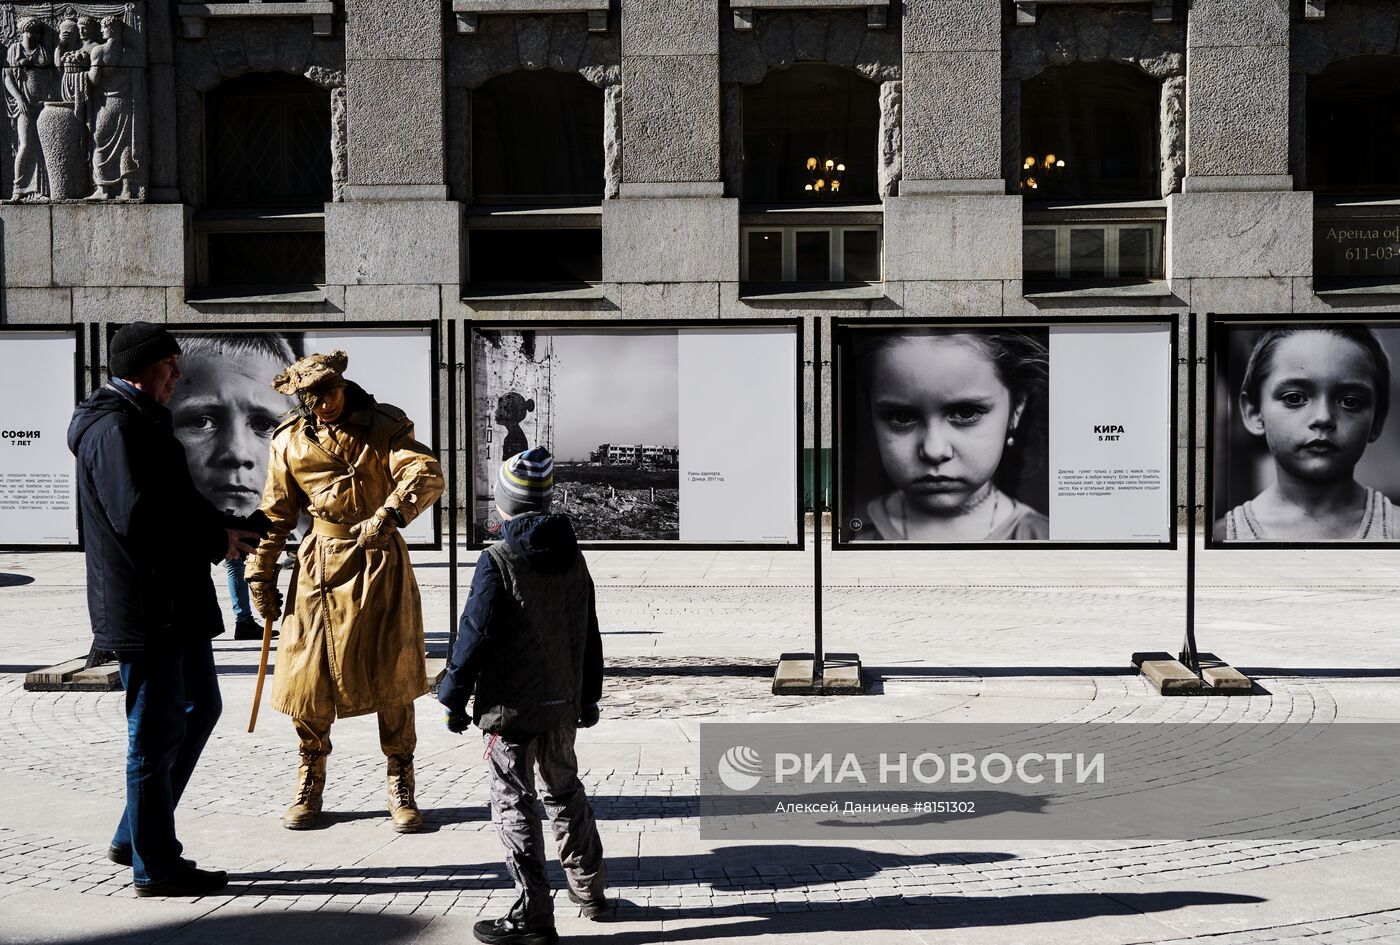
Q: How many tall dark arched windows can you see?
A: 5